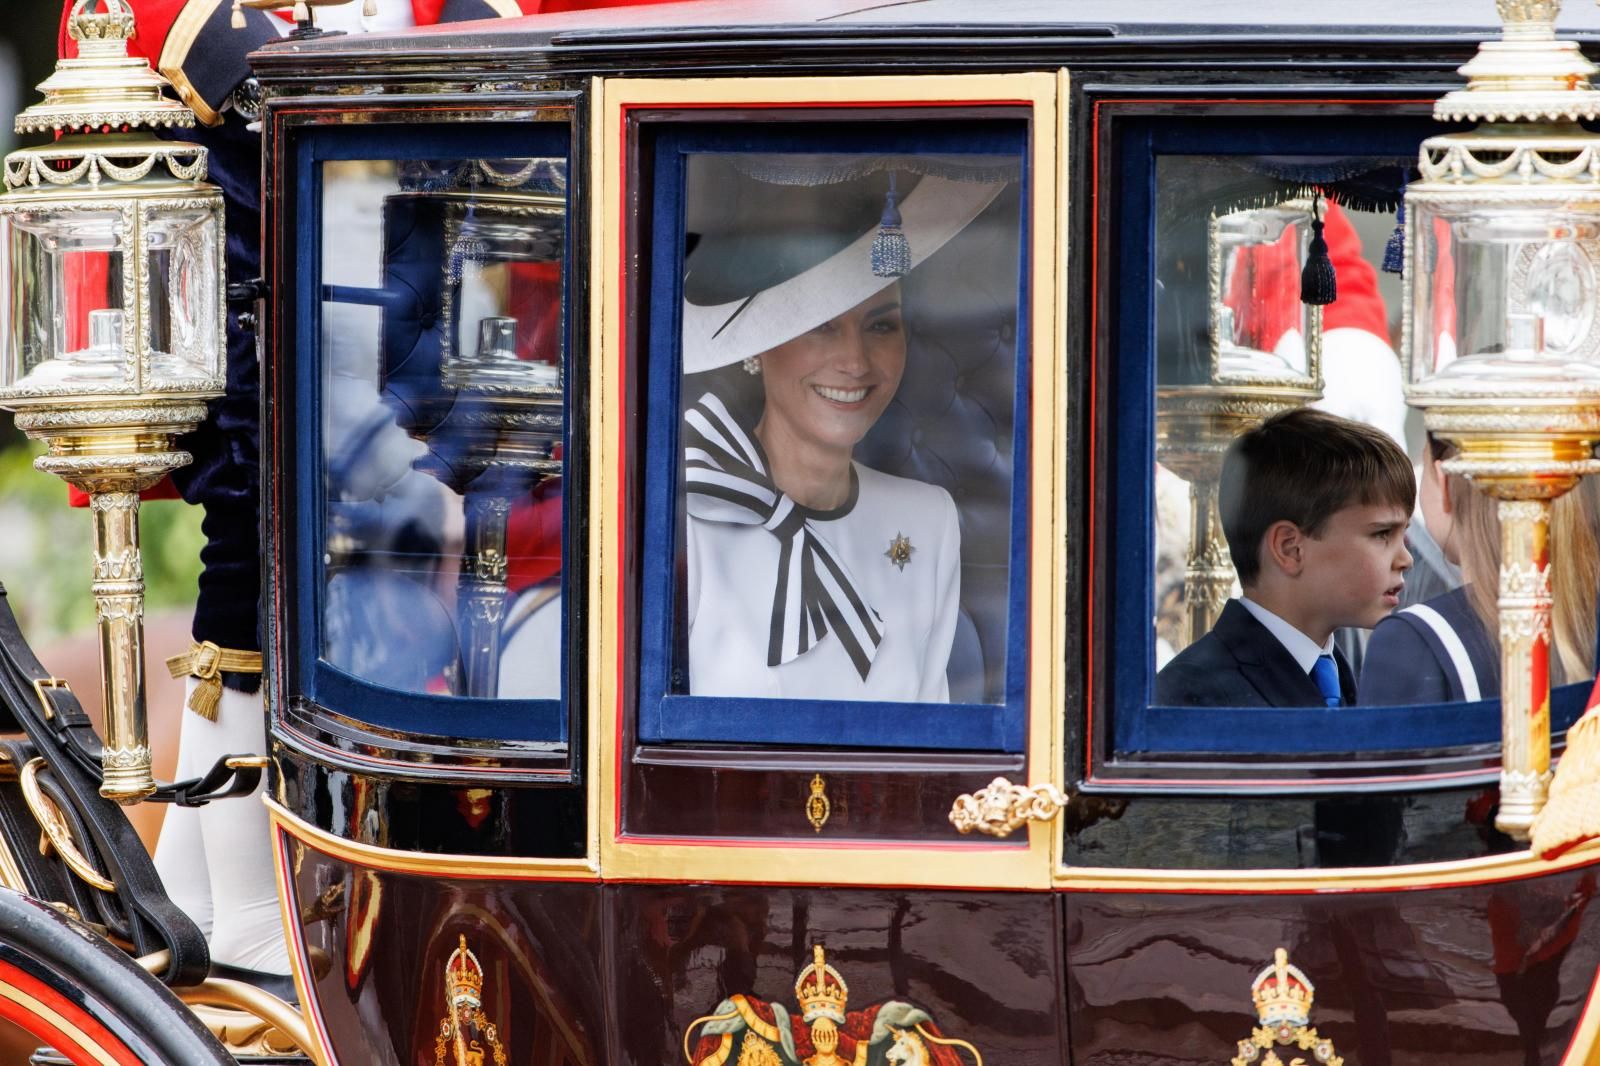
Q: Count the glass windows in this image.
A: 3